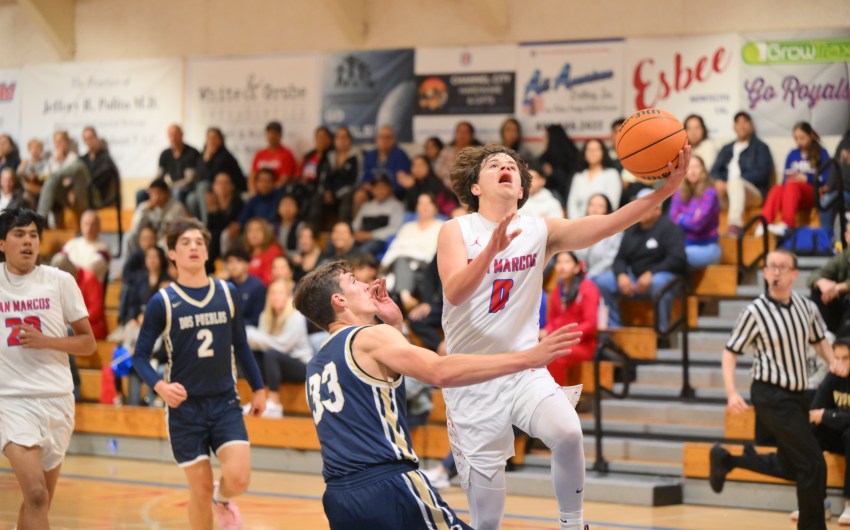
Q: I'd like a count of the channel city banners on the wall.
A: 1